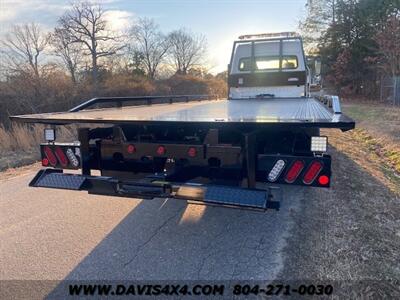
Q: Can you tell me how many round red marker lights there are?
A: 5